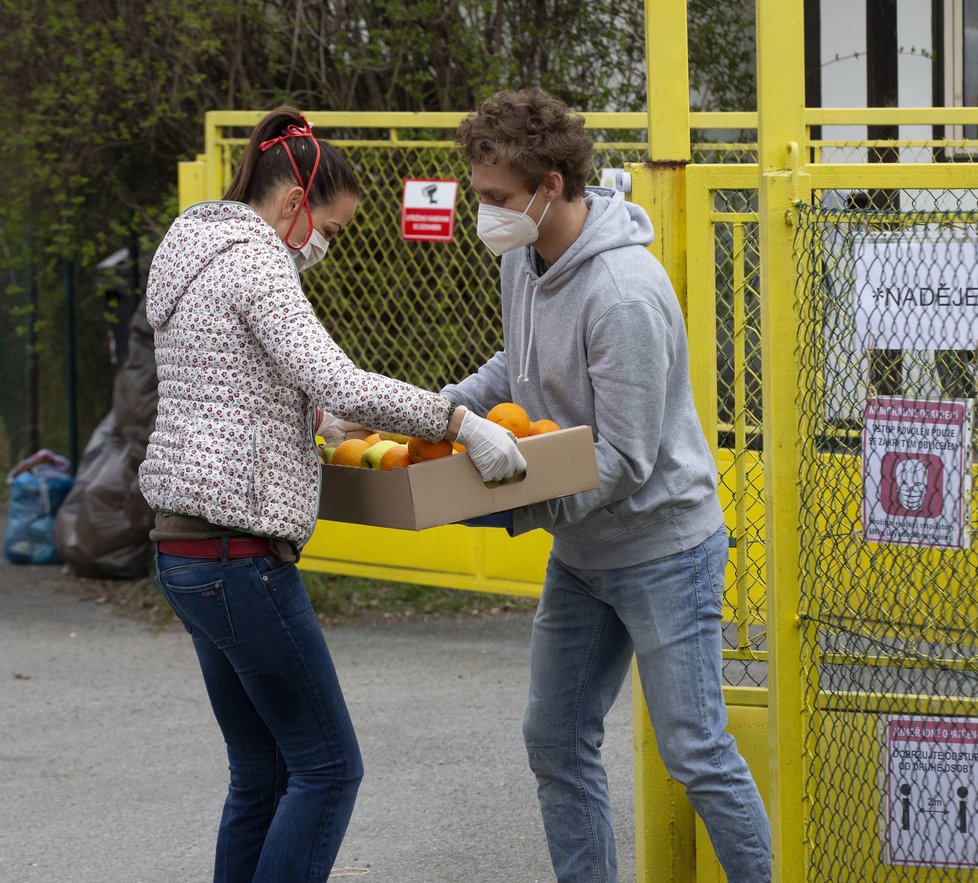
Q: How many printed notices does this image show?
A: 4